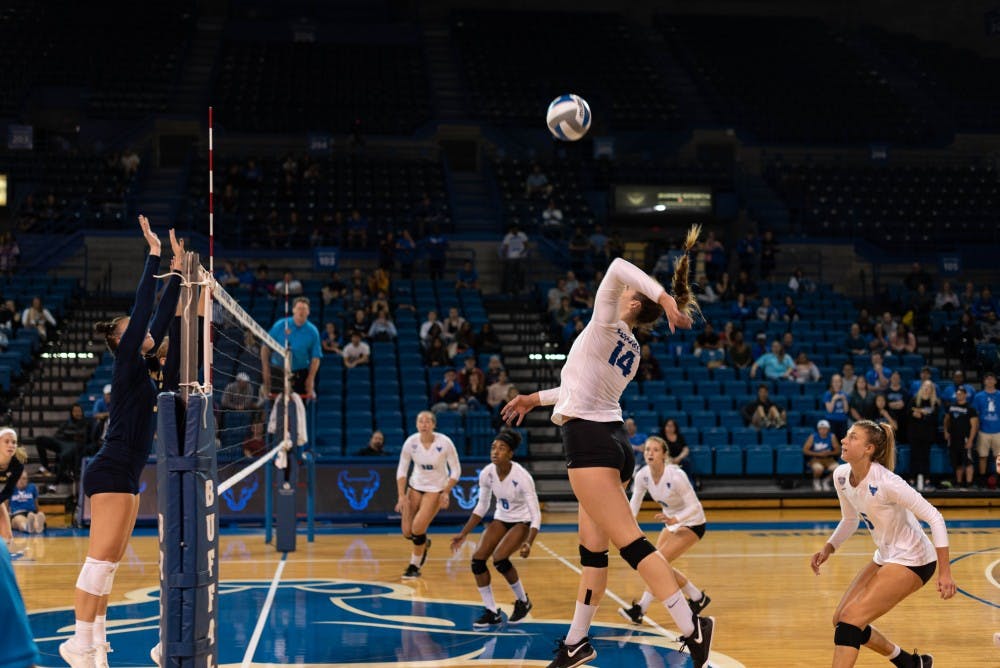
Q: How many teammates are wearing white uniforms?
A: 5